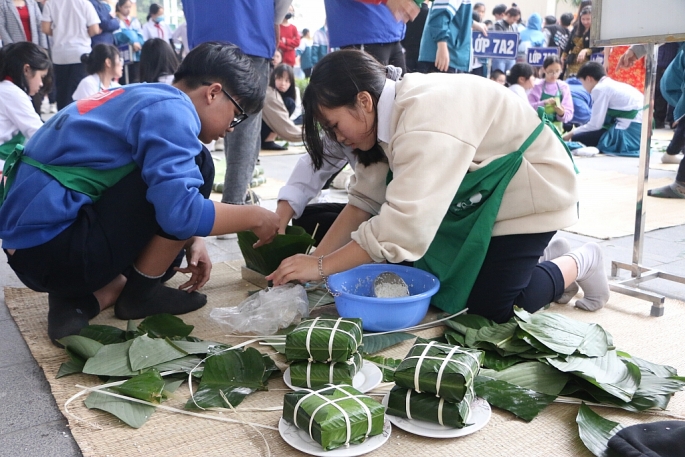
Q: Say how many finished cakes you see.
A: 5